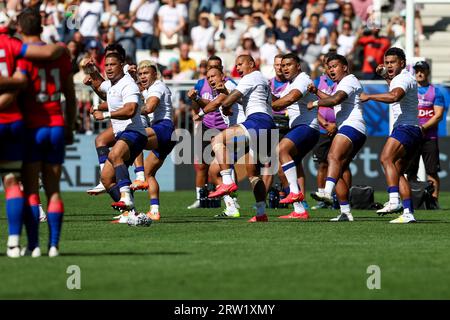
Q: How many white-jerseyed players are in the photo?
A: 8